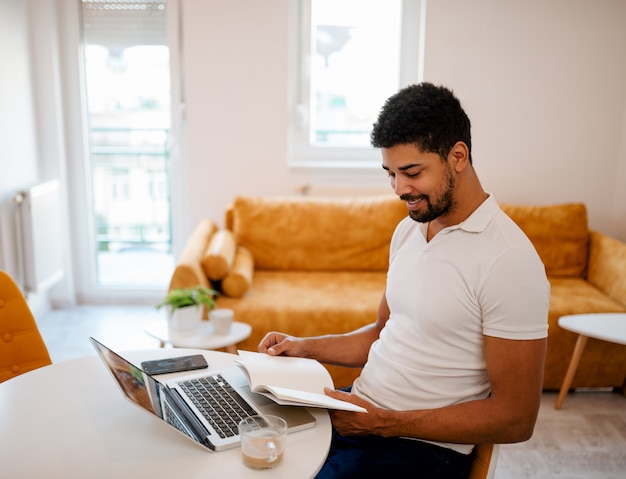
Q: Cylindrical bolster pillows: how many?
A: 2